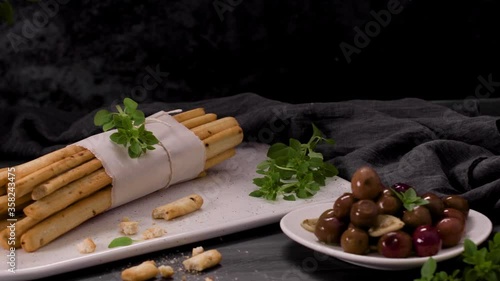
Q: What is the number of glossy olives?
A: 15